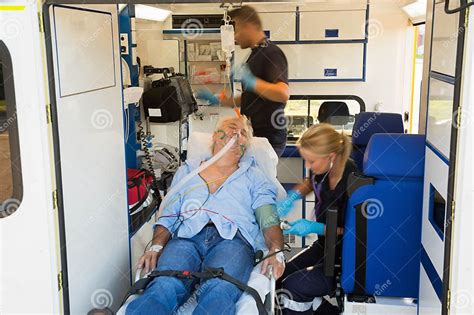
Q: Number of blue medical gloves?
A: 4